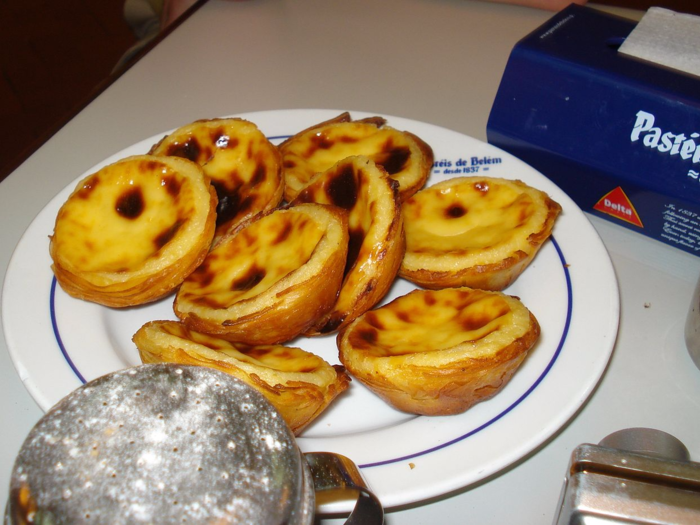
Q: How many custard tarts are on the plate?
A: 8